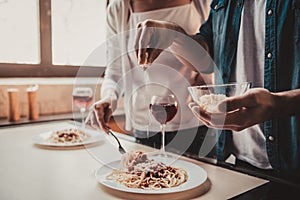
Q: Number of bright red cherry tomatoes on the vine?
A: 0